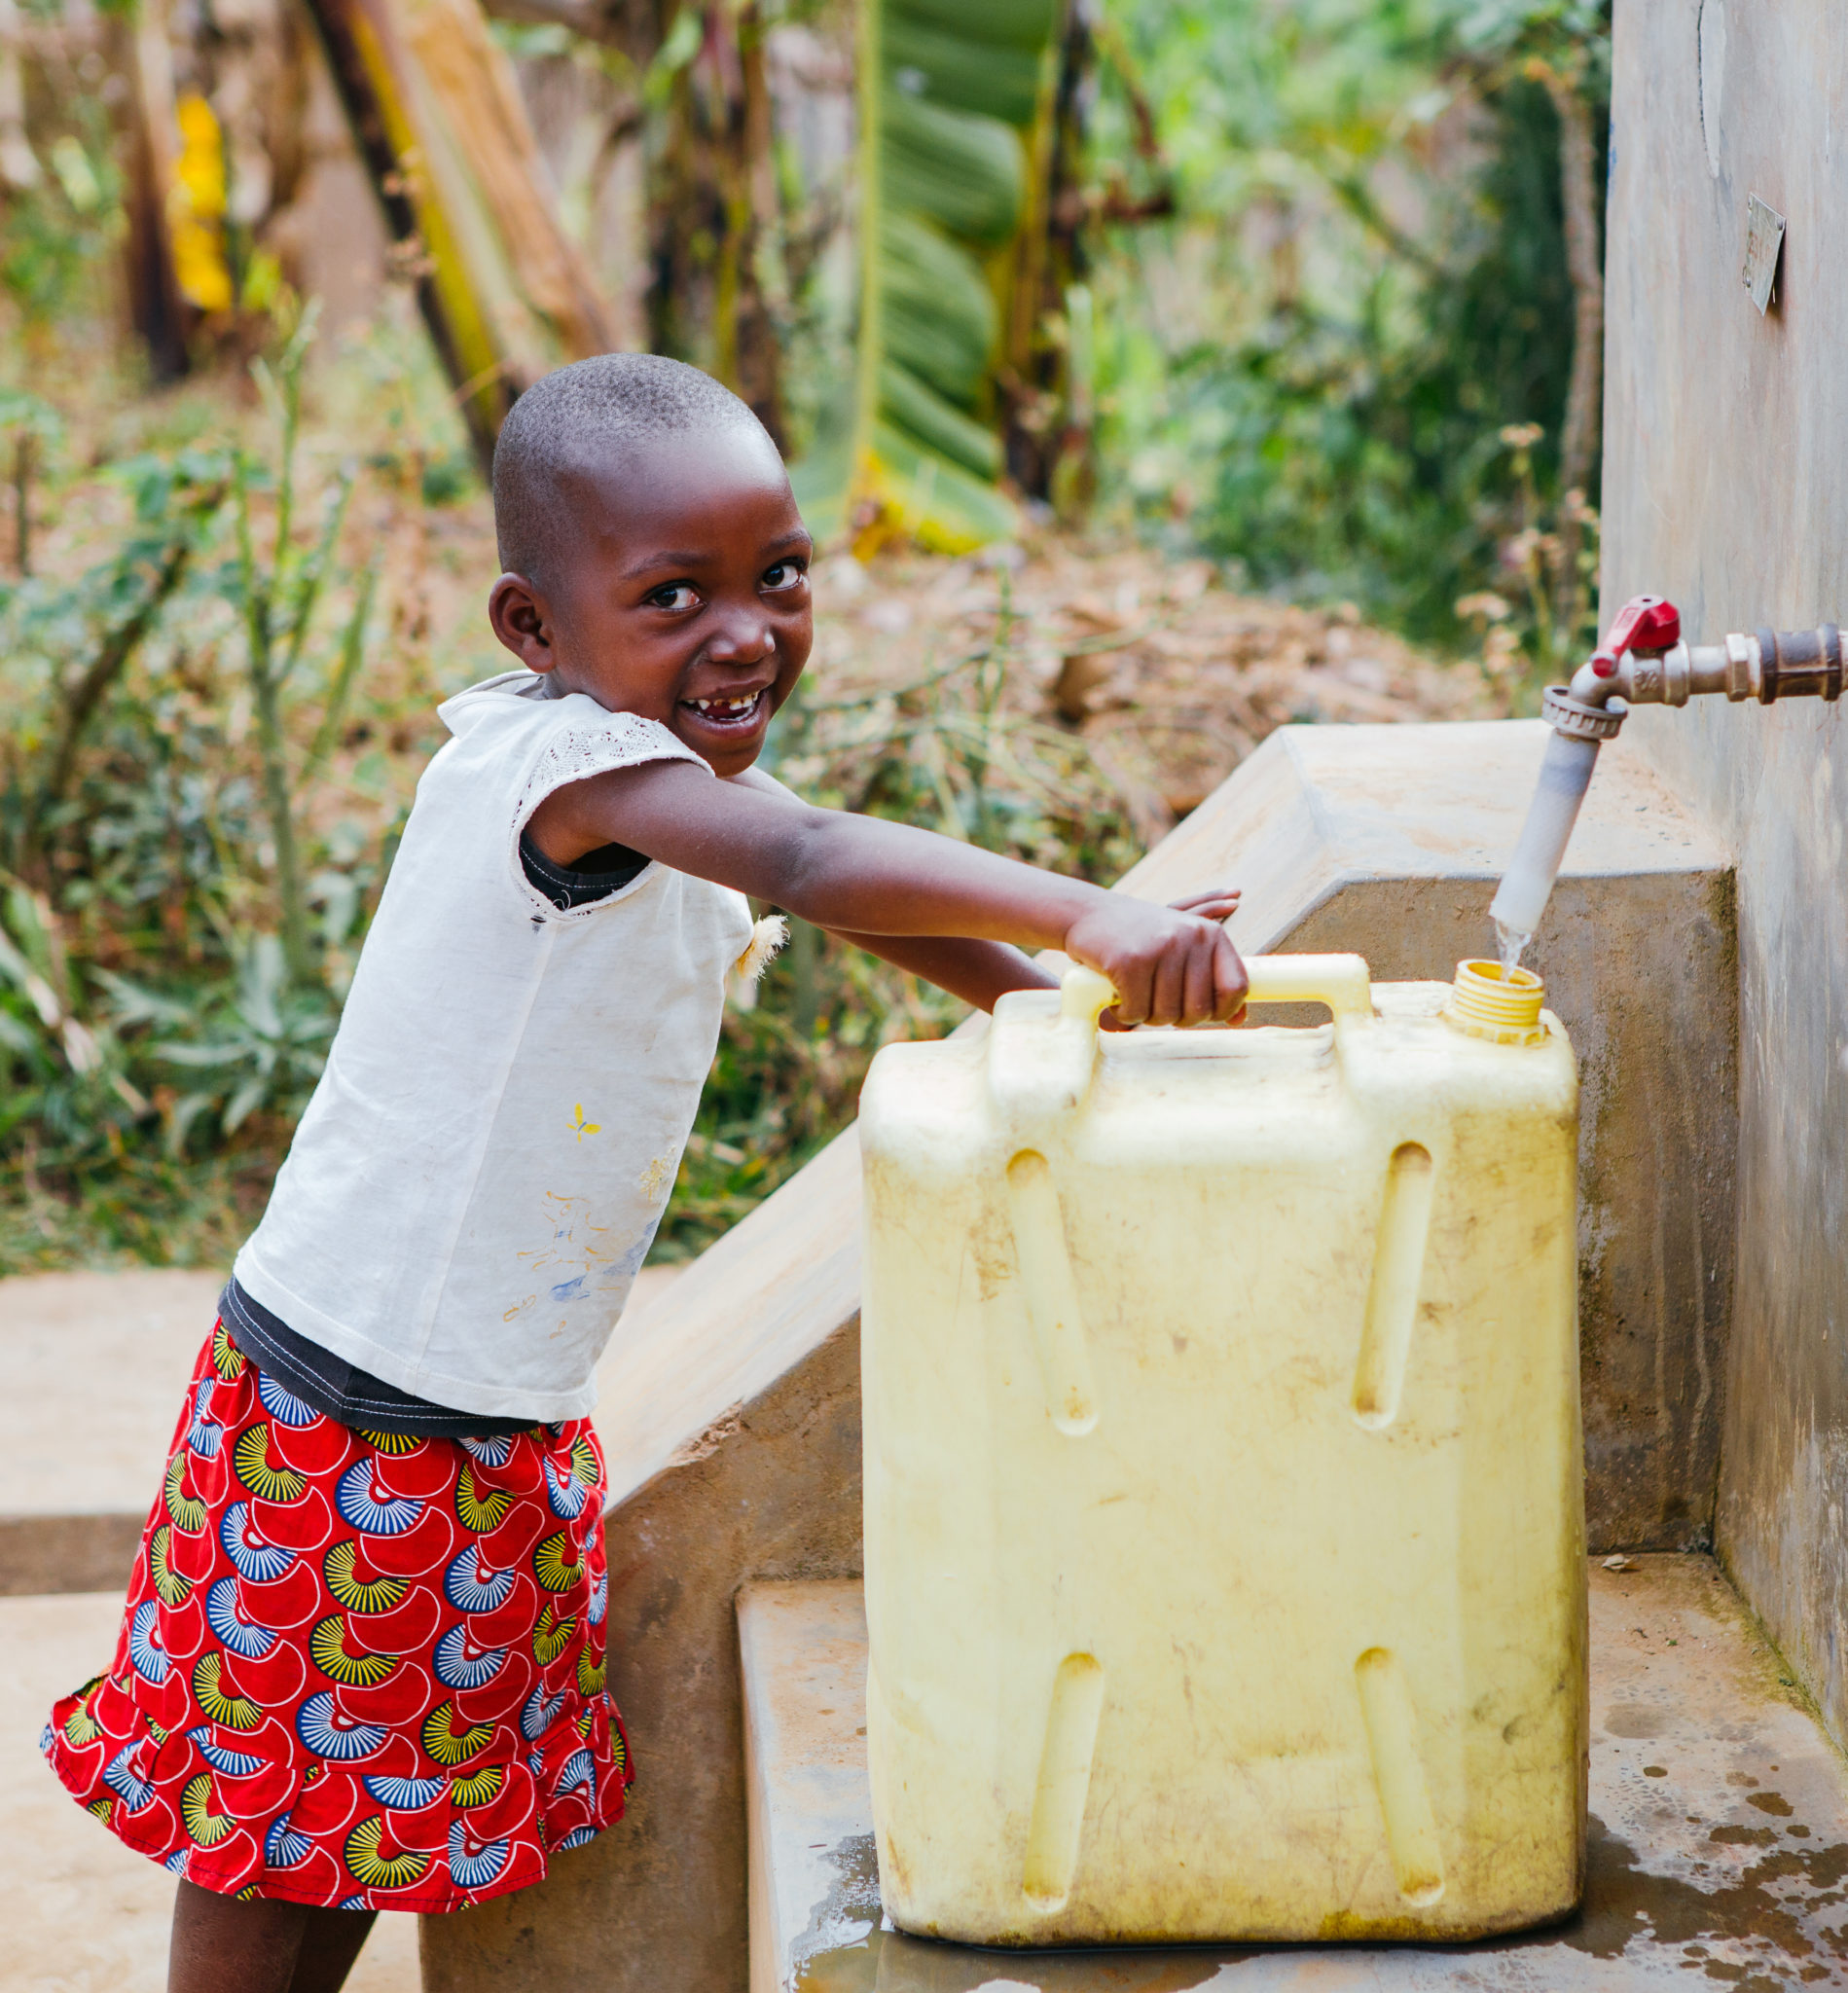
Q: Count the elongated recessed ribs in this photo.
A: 4